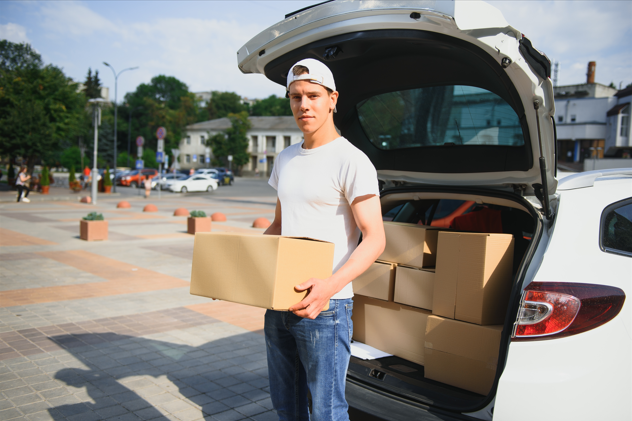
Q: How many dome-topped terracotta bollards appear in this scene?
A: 6